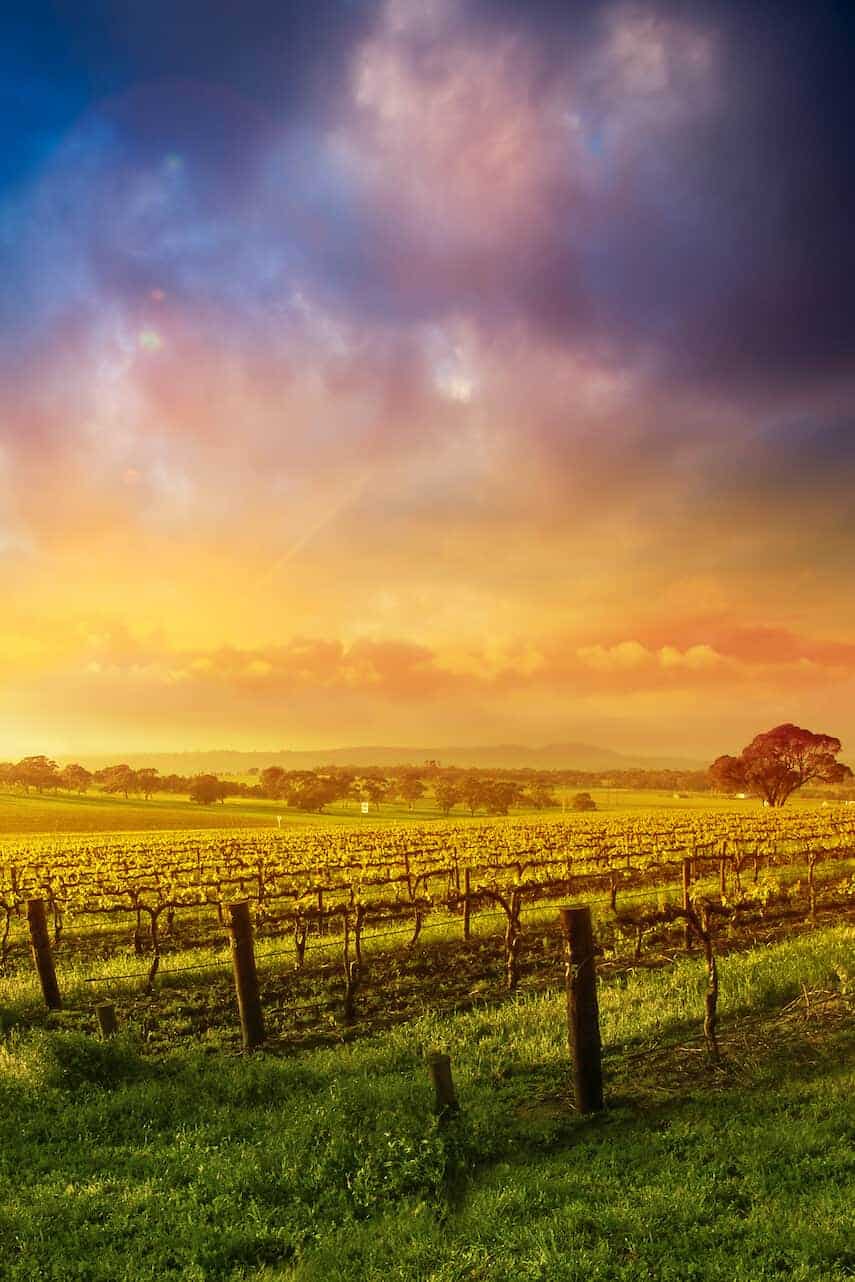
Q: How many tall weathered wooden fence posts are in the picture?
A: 3